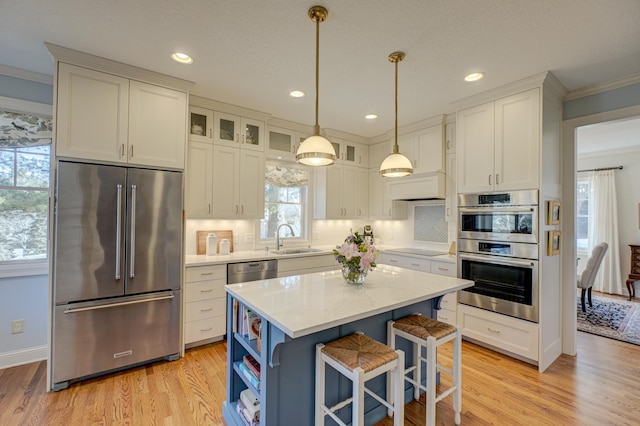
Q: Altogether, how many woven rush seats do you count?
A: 2